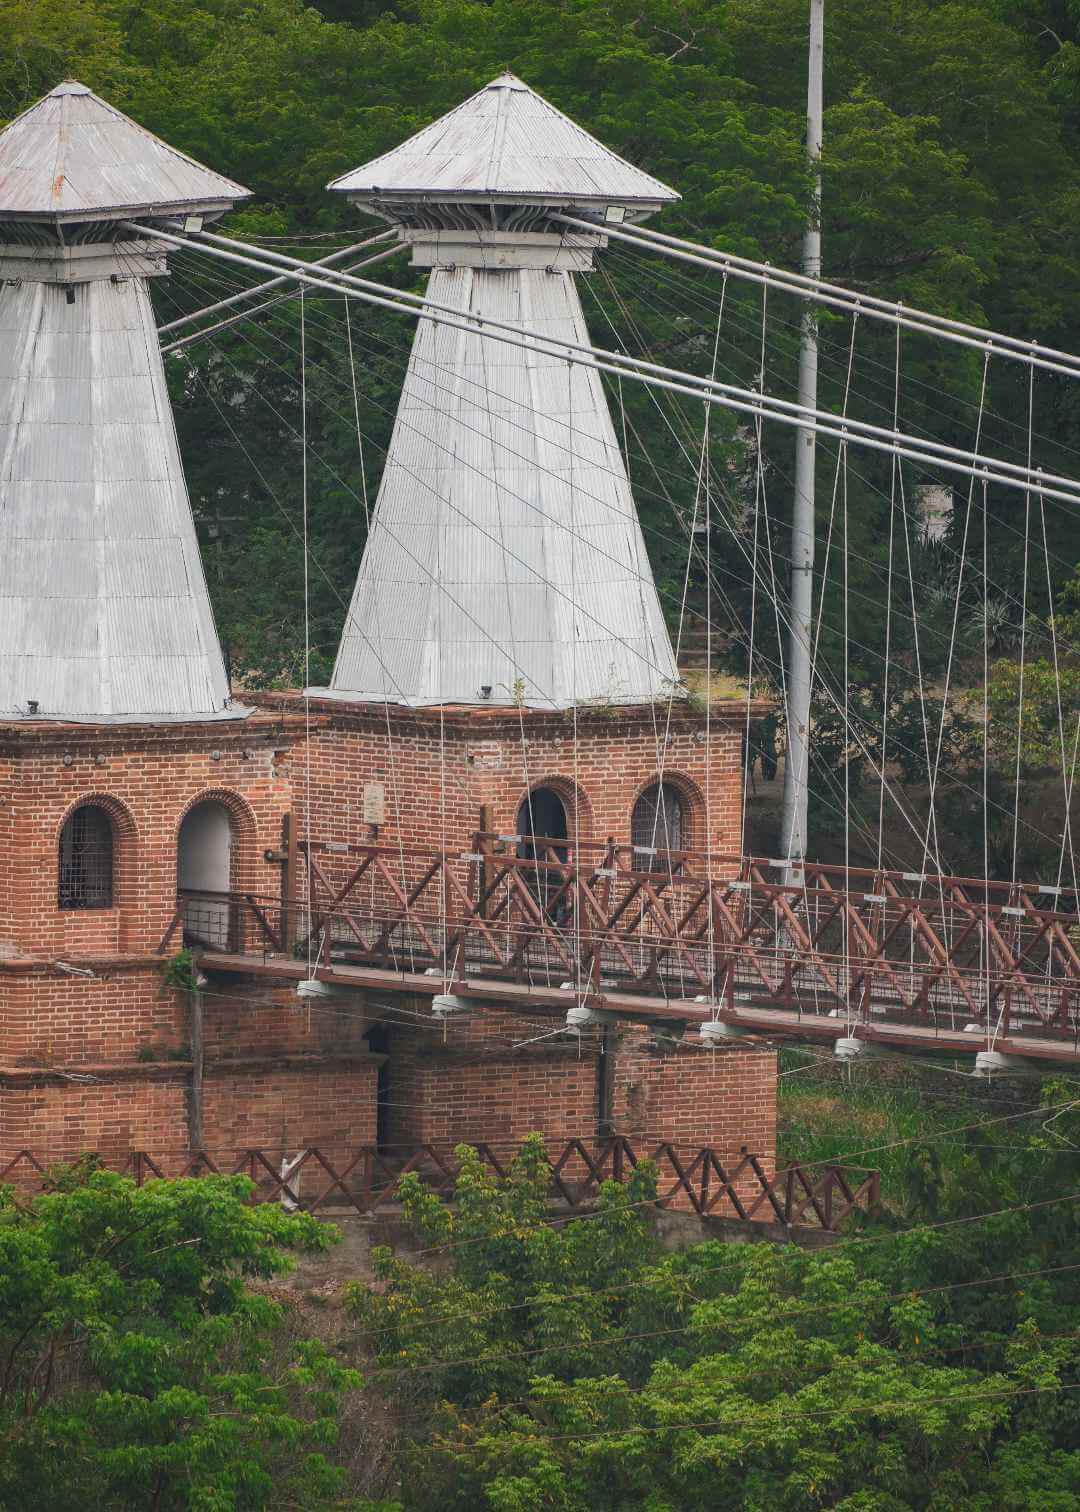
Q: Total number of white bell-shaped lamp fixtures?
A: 6